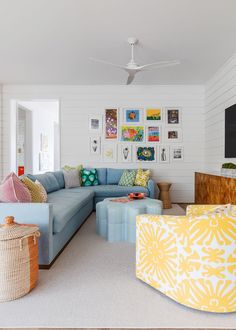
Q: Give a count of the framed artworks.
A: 14